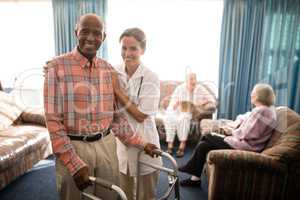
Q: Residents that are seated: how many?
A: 2